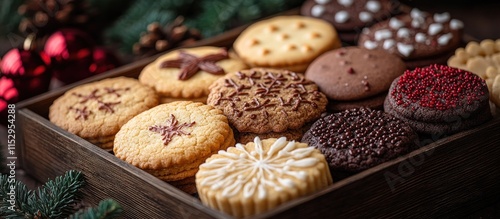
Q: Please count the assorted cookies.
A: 12